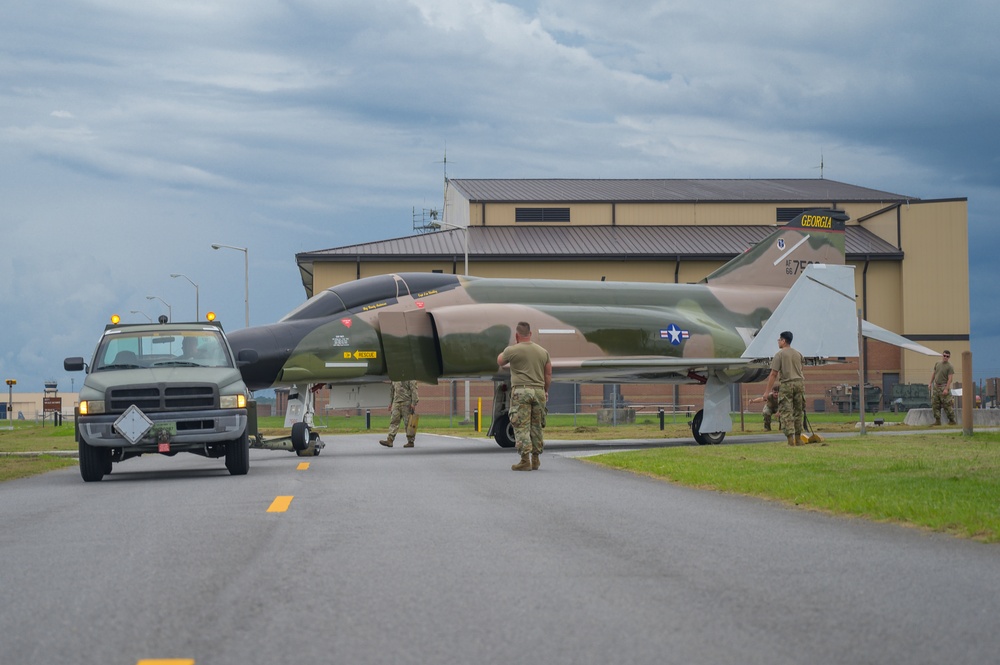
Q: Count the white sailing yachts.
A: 0